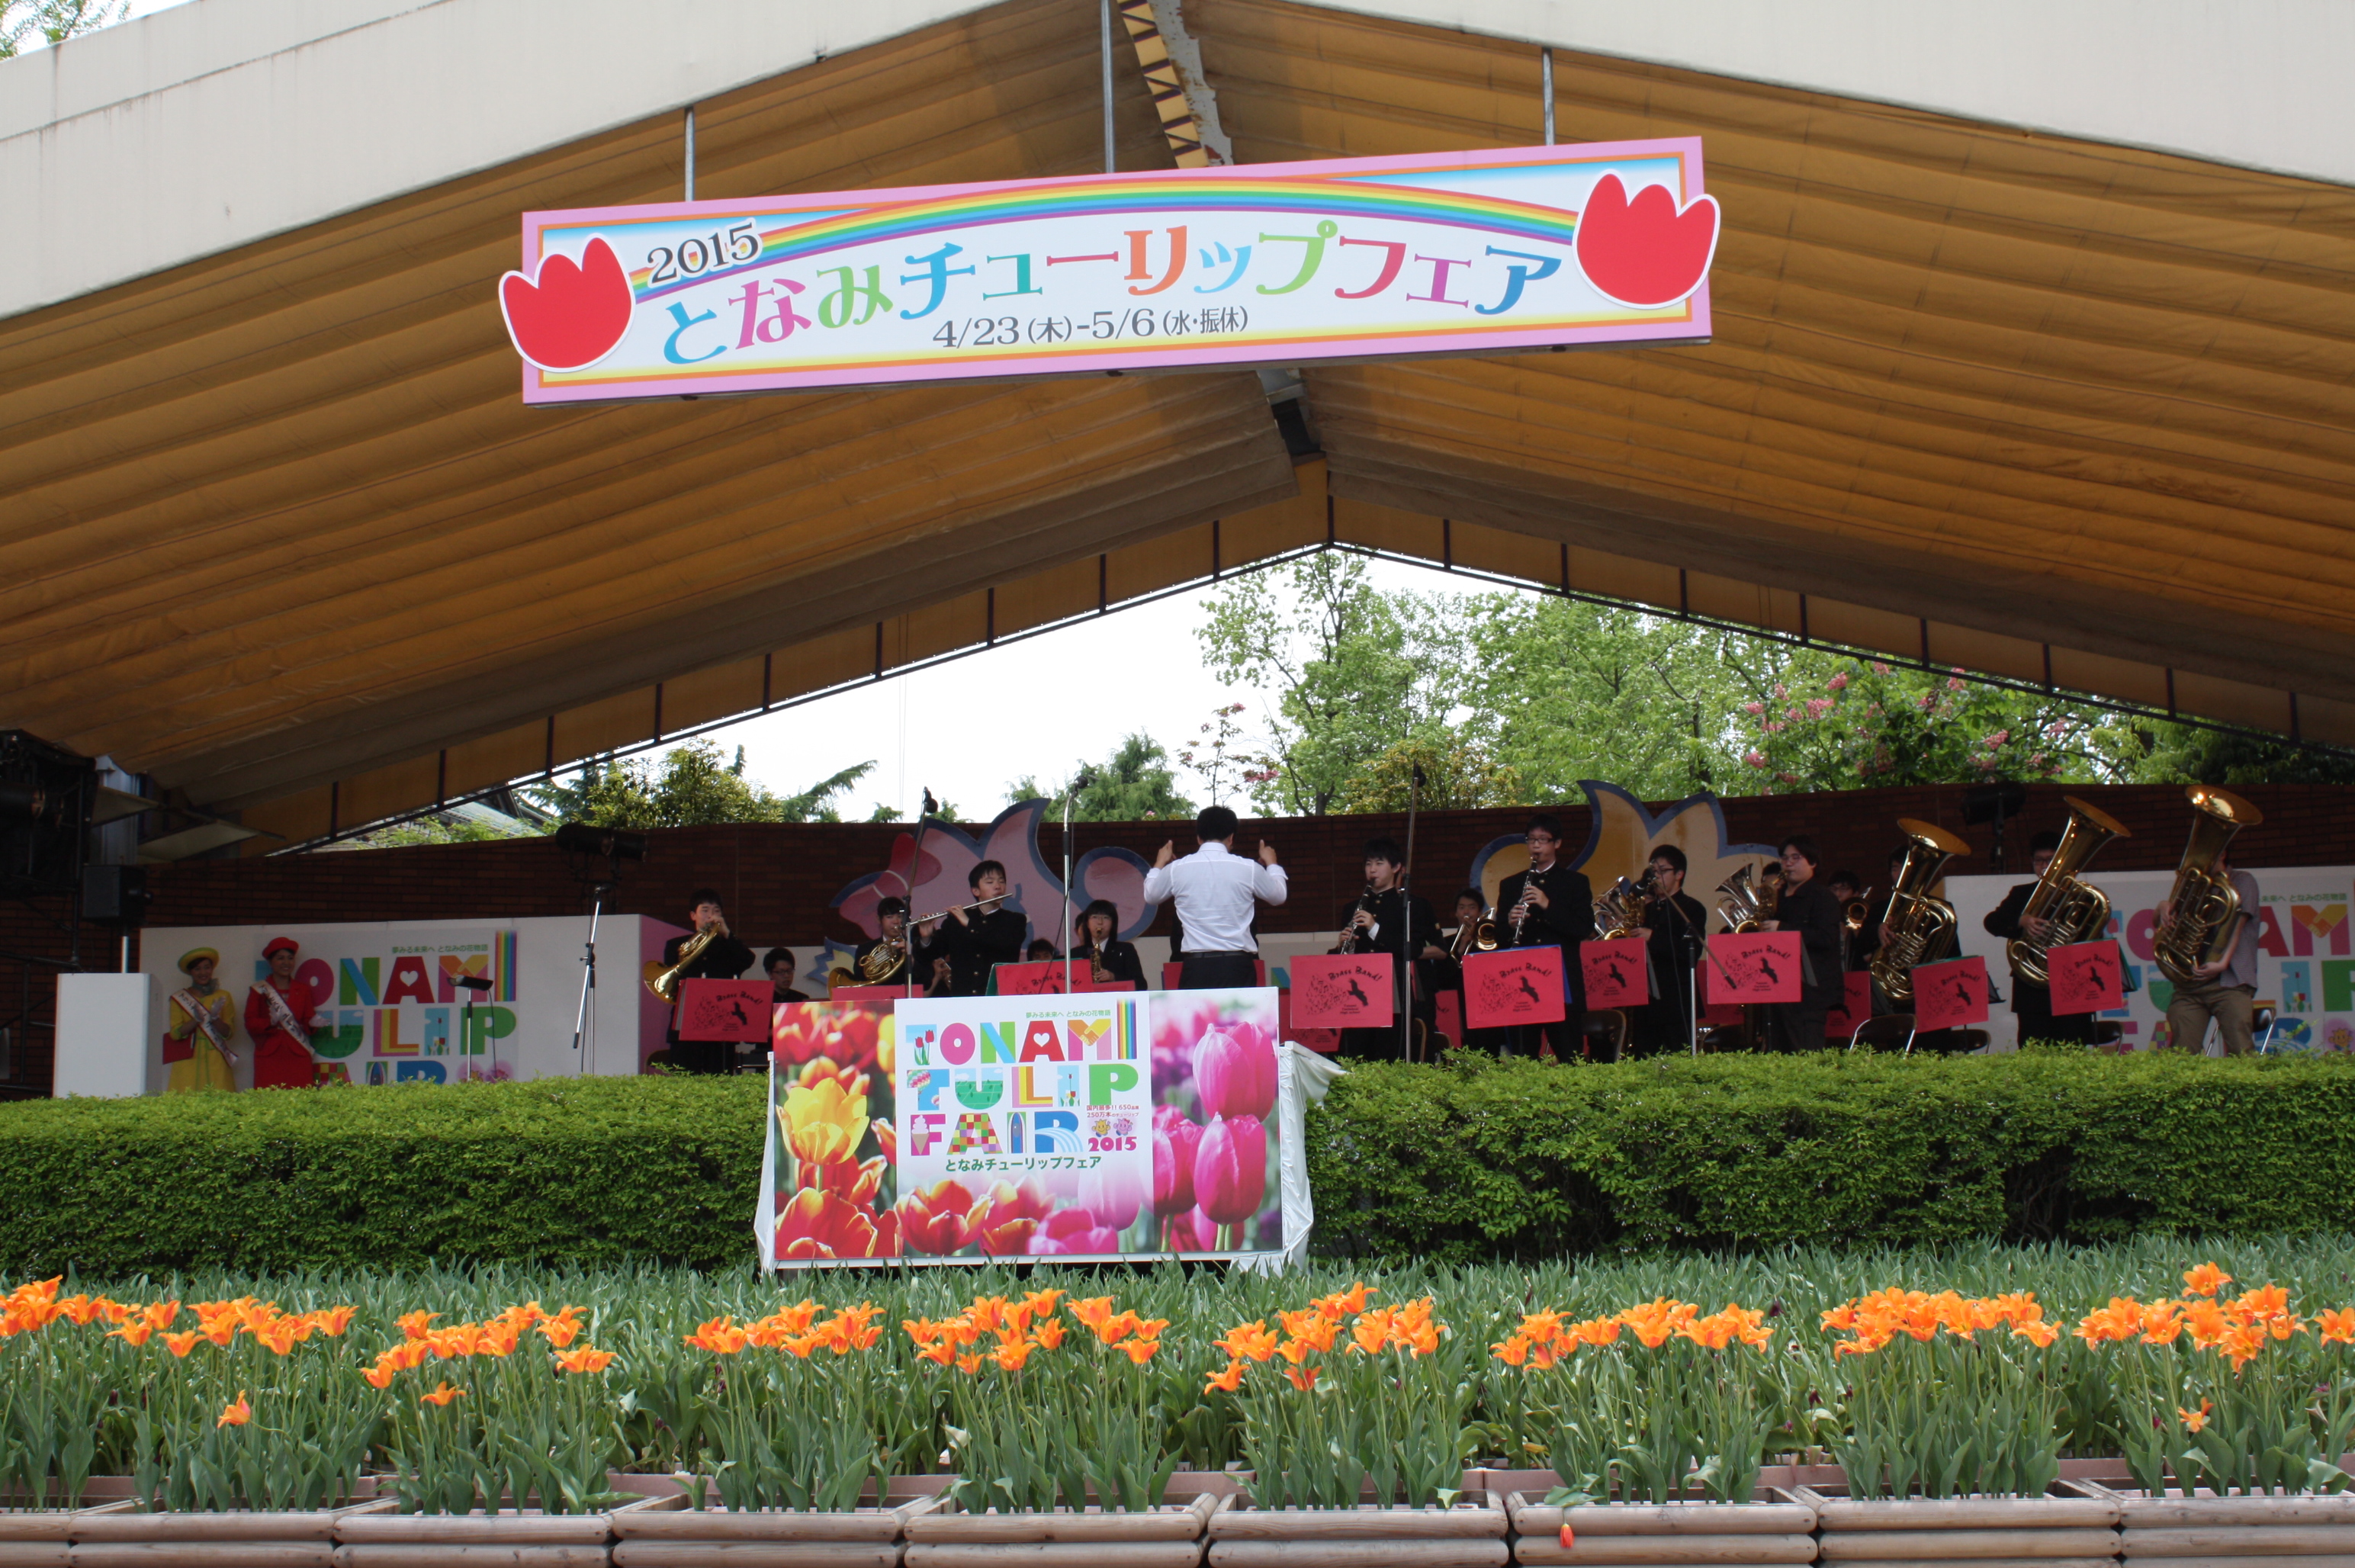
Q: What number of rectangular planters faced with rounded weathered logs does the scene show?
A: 9